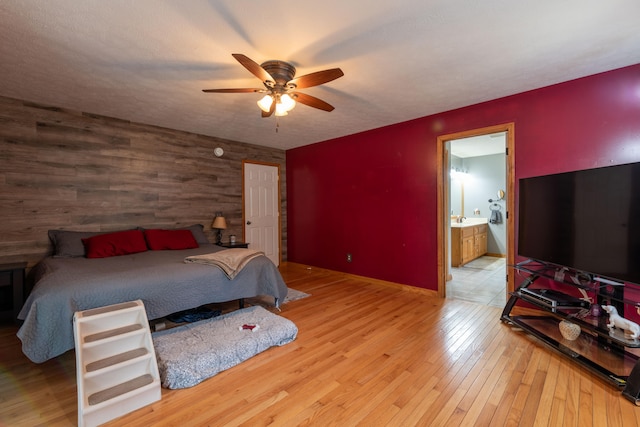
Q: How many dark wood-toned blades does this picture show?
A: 5